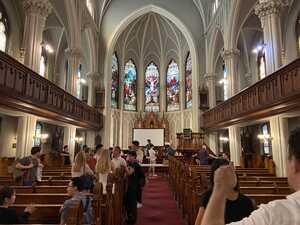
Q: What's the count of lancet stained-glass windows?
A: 5